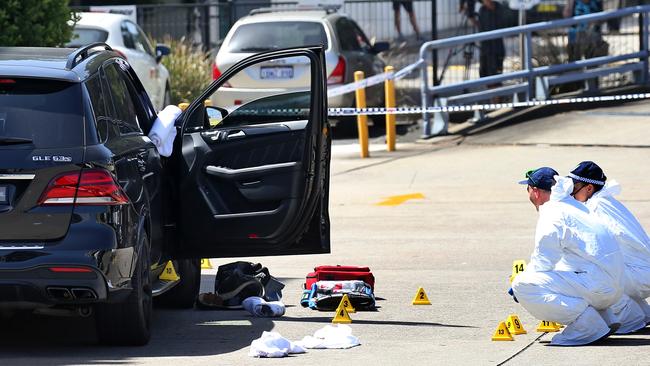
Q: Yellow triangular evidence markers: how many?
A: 9